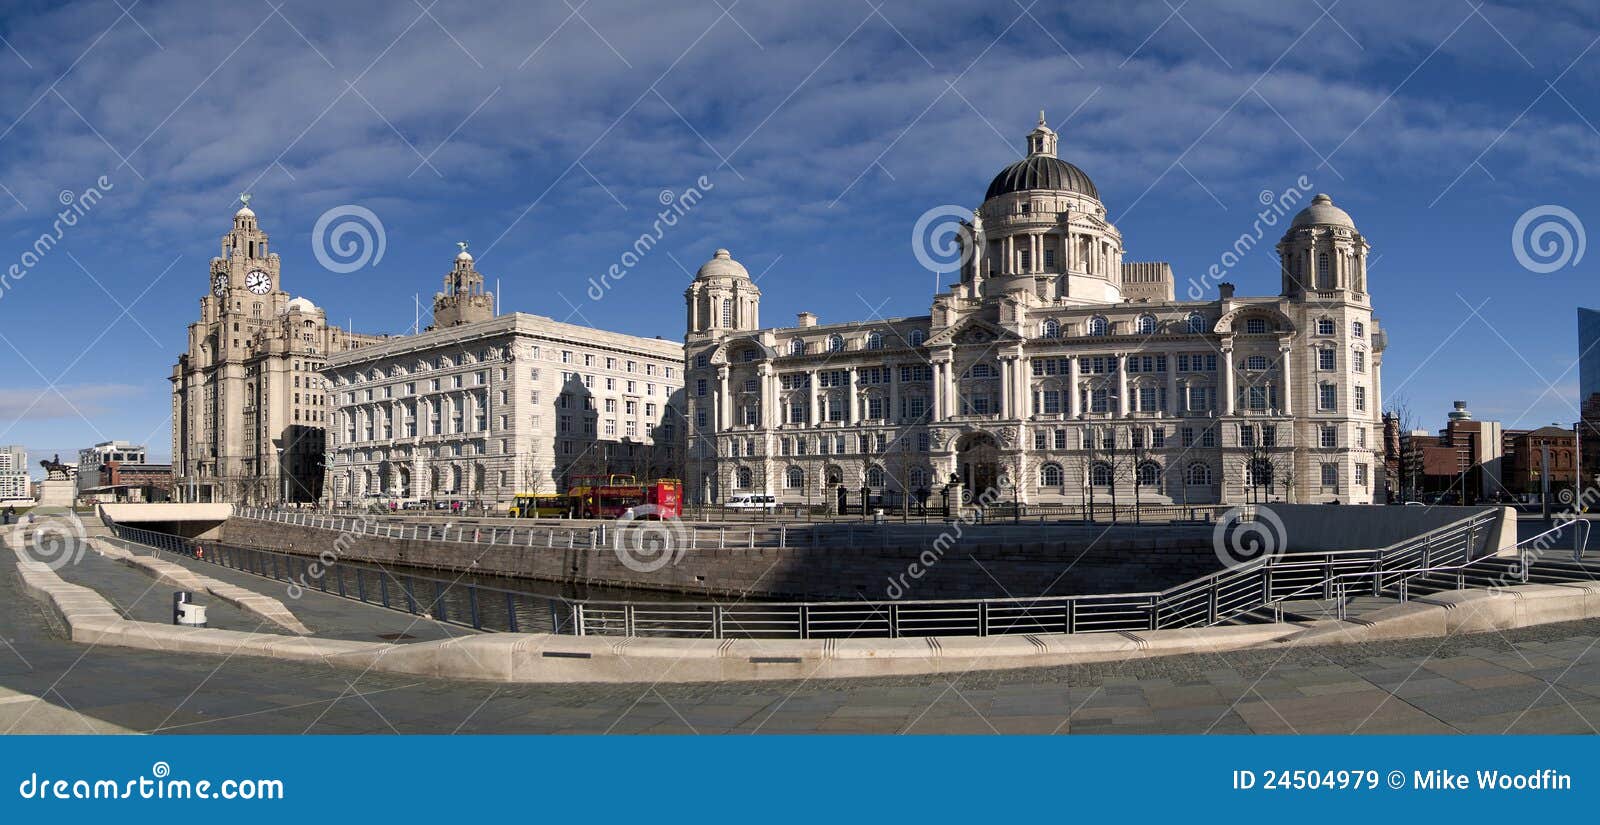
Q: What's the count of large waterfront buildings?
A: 3